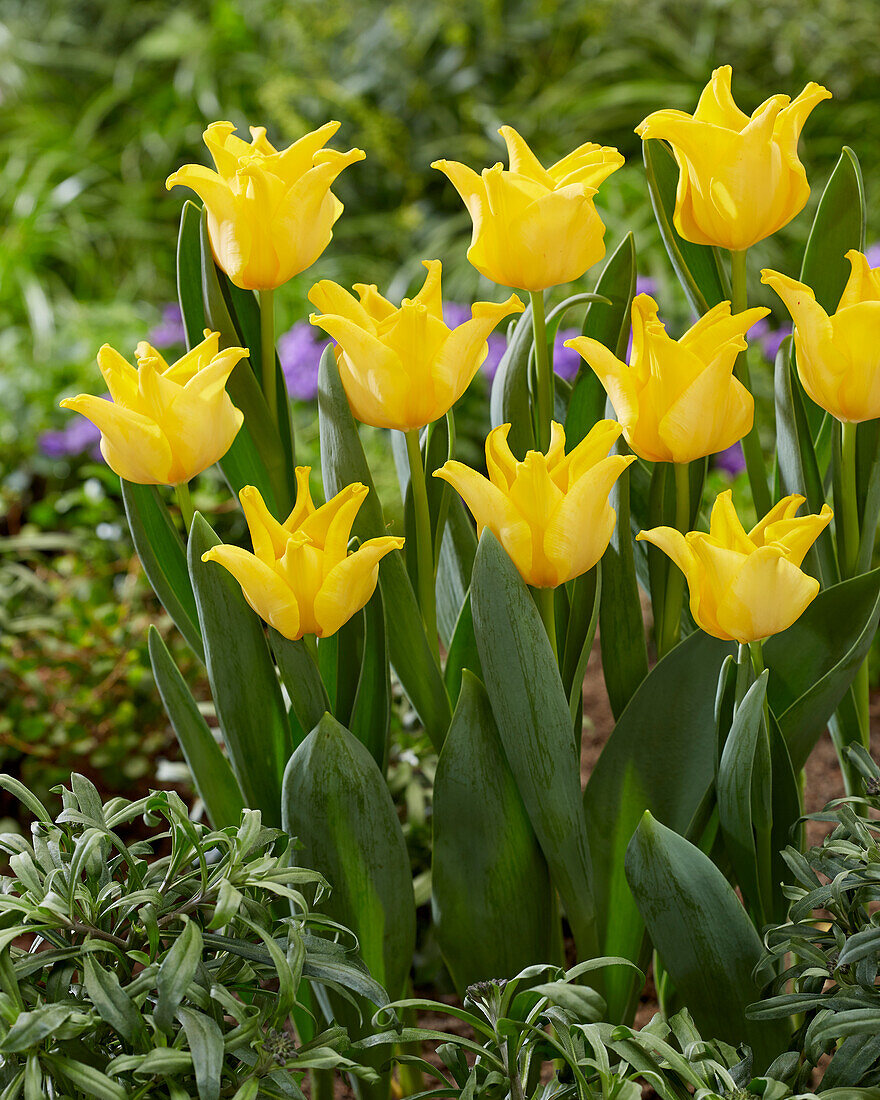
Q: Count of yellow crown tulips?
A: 10